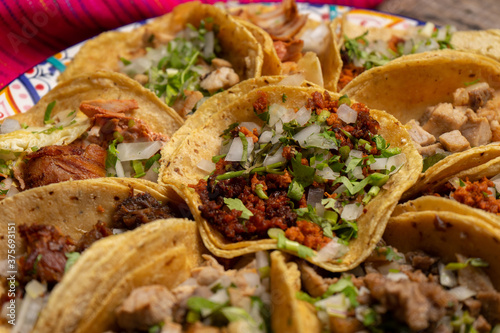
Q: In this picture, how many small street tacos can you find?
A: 10